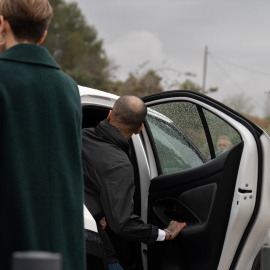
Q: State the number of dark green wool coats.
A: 1